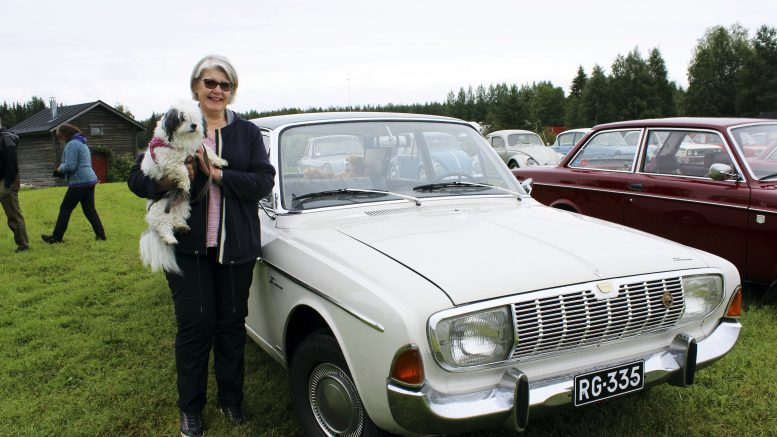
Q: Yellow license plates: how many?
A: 0